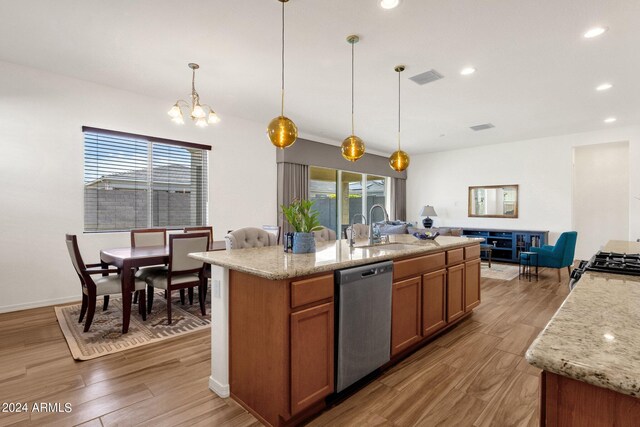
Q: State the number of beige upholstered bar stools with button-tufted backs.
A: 3